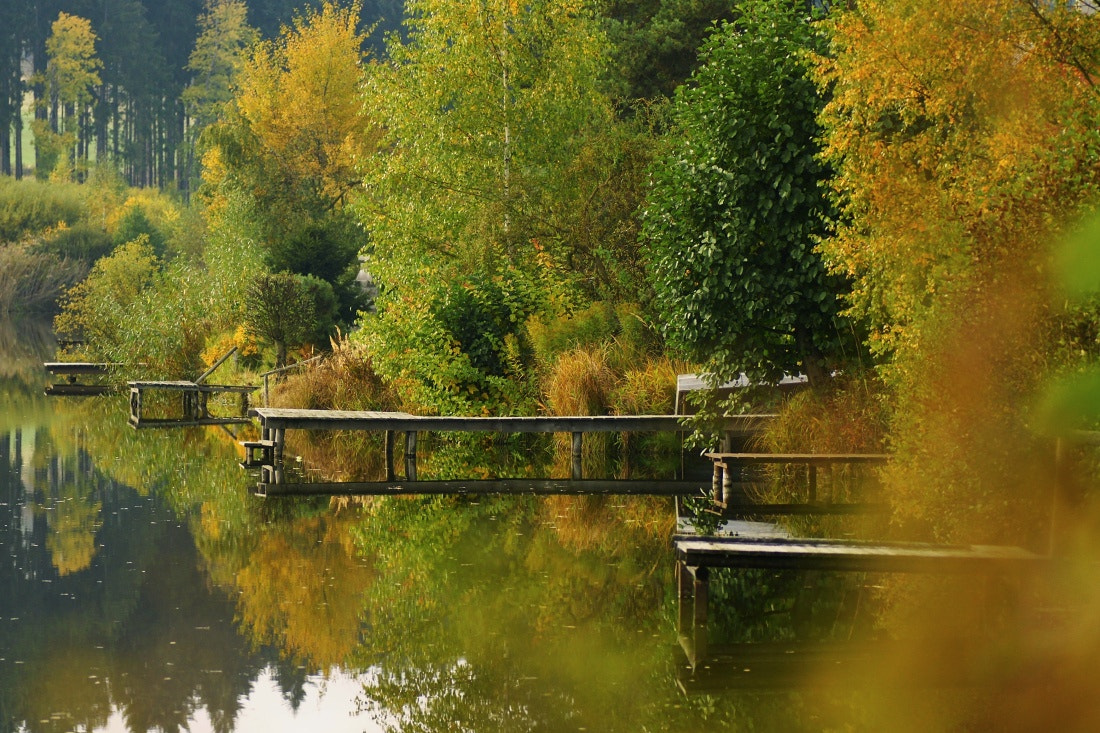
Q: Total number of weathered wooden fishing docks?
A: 5